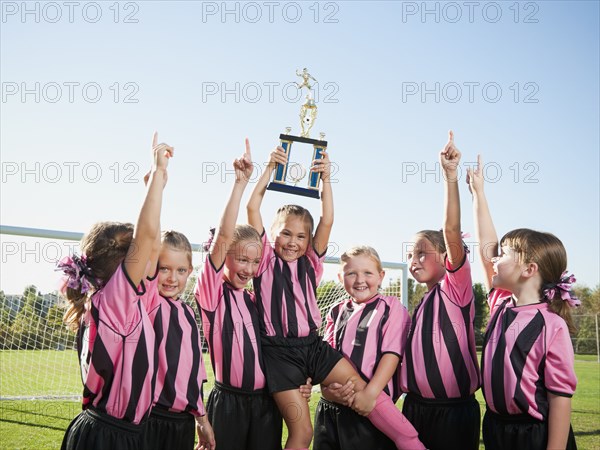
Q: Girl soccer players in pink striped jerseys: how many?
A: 7